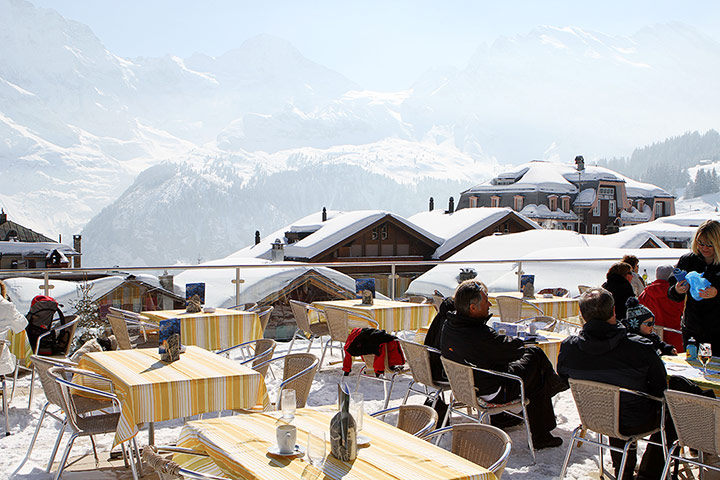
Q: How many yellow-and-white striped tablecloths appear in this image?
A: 8